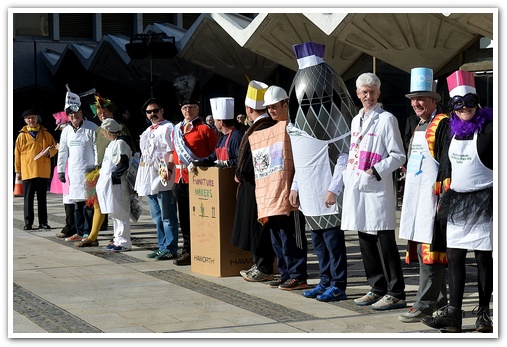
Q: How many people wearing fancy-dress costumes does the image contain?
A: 14